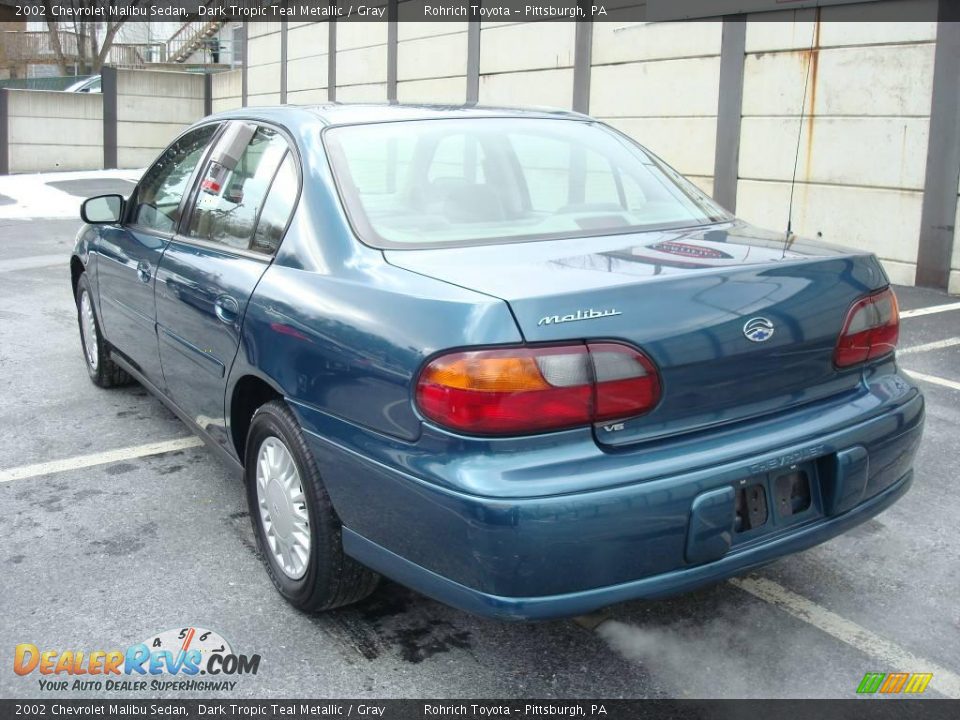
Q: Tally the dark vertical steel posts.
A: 11